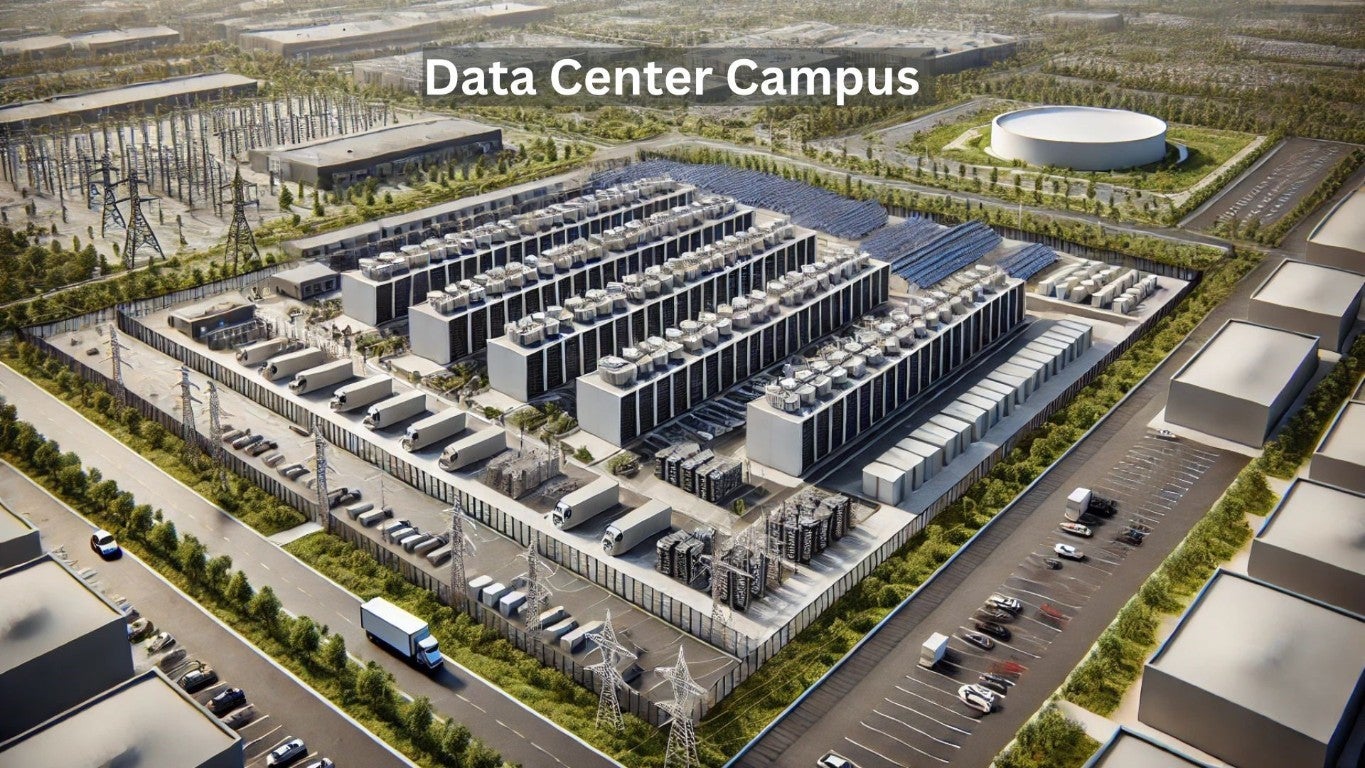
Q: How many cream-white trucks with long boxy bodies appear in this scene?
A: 9